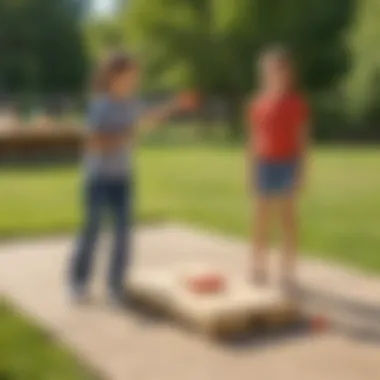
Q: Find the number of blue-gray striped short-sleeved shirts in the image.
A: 1